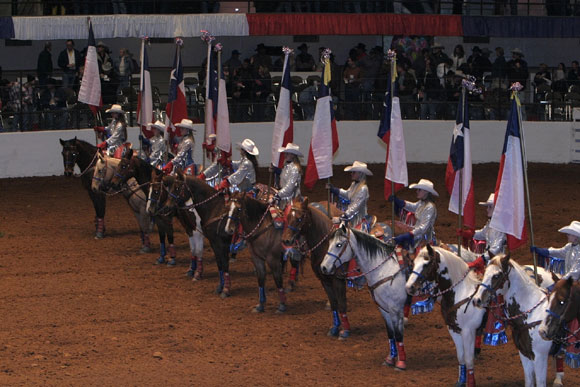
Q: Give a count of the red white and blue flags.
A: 10